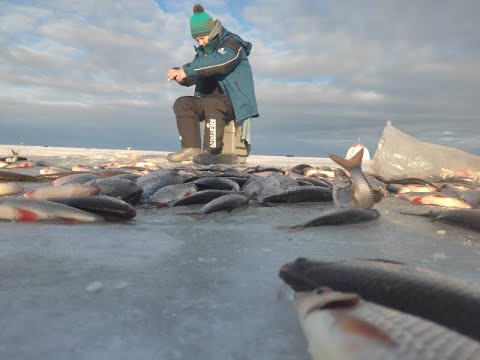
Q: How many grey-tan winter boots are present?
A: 2